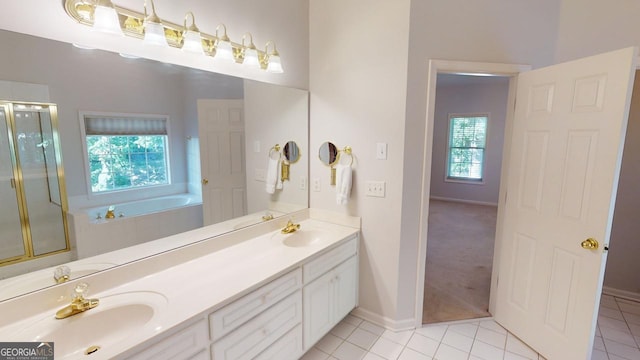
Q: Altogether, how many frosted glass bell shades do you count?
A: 6